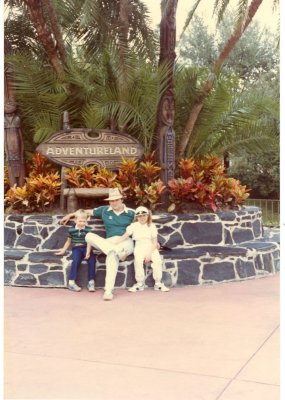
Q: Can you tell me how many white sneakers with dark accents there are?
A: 2